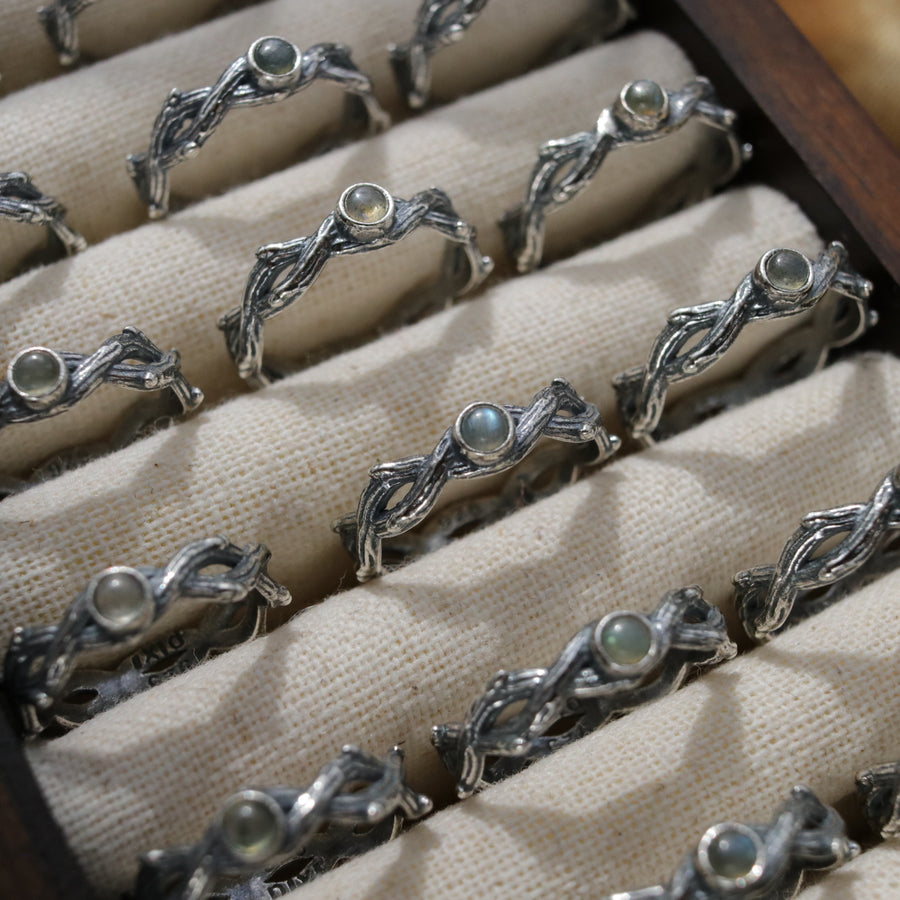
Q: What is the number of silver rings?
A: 15